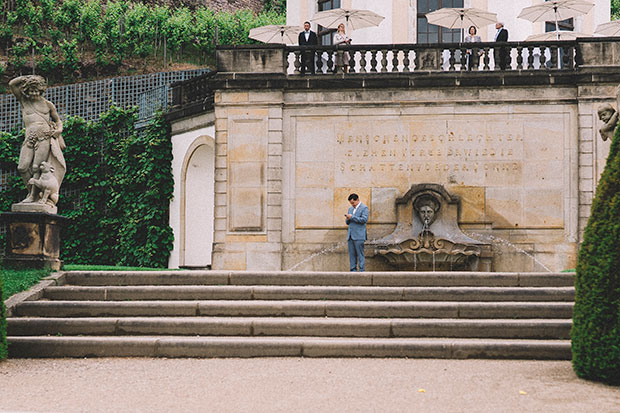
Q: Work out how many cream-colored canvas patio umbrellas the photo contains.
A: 6